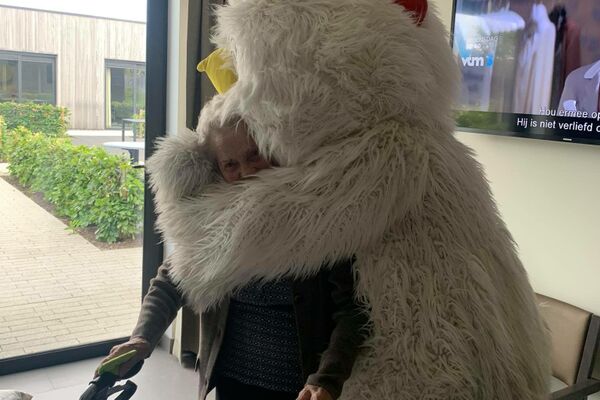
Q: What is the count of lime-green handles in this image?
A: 1